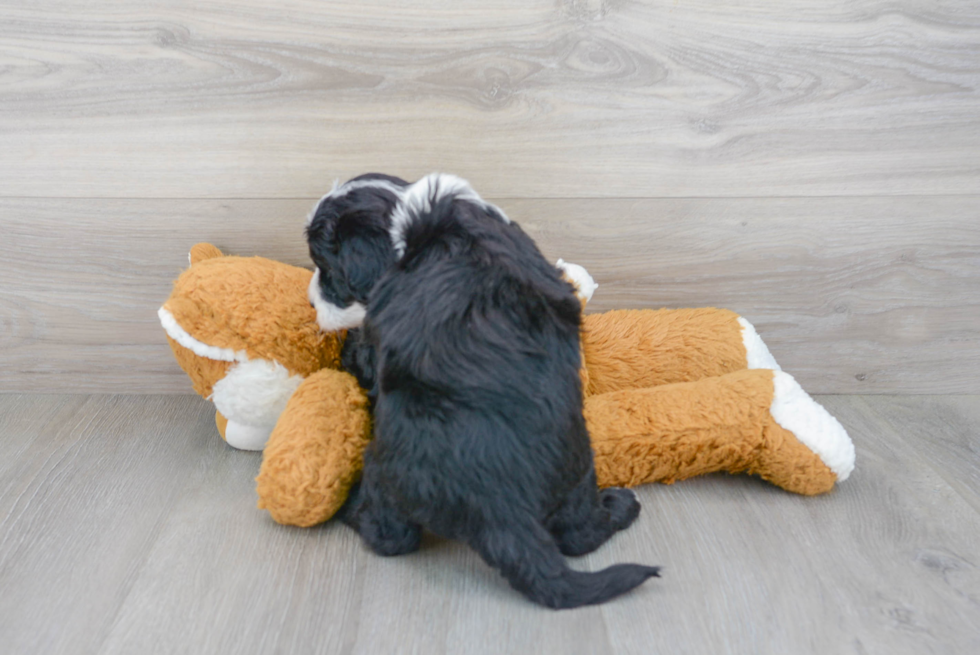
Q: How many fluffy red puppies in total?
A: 0